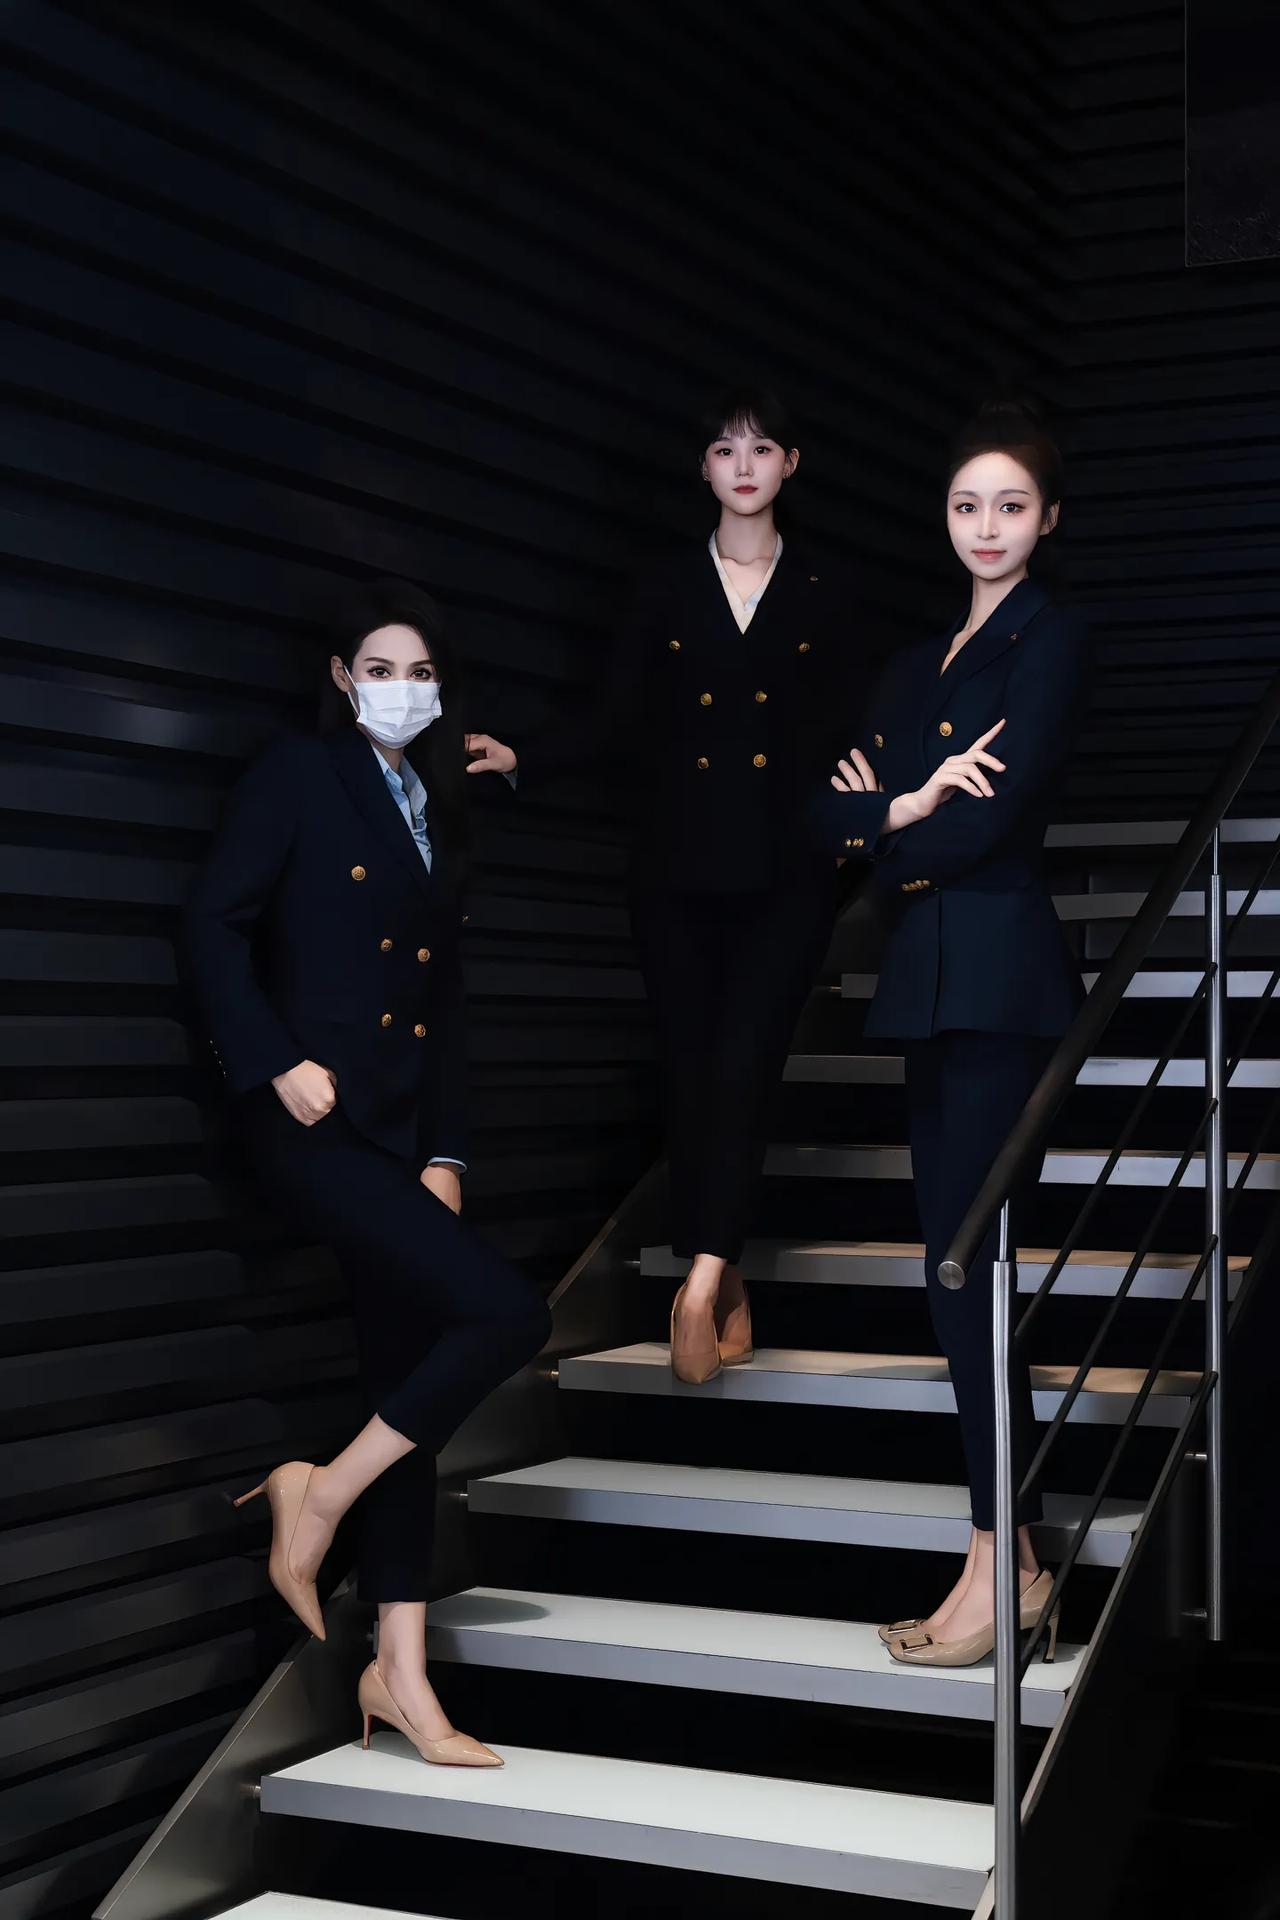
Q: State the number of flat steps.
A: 11